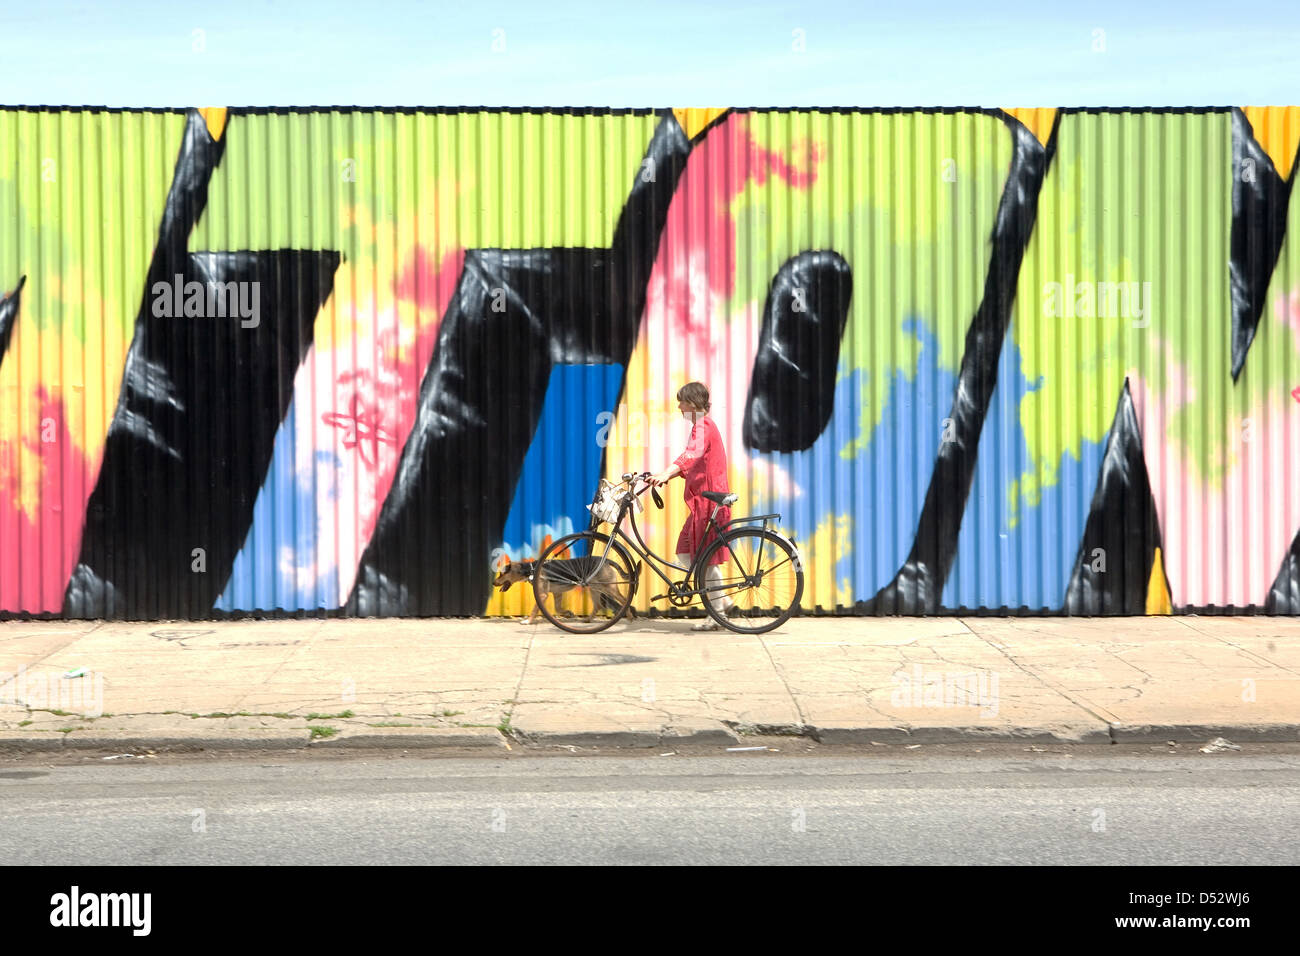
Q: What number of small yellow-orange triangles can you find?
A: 5